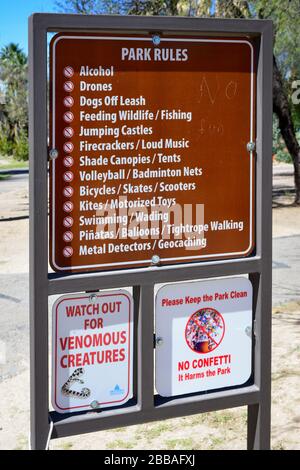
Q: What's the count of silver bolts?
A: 8